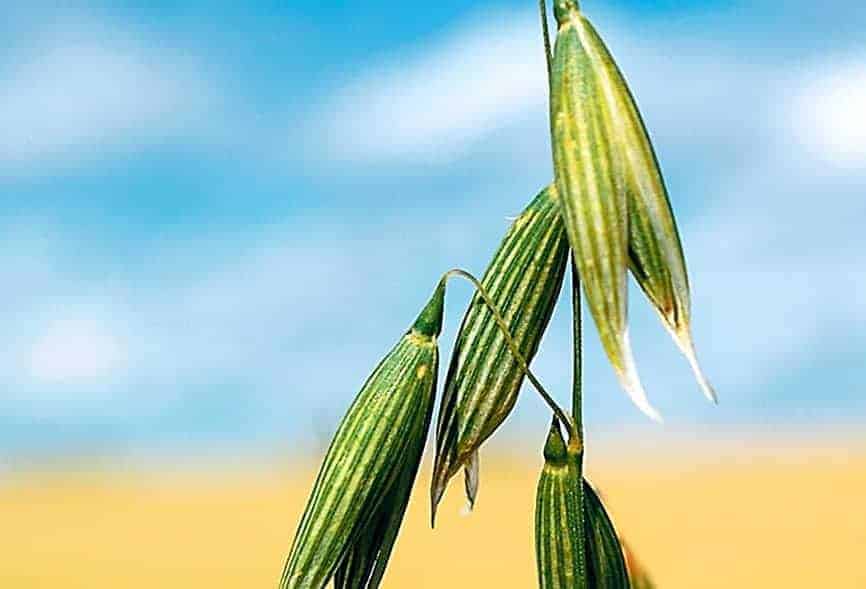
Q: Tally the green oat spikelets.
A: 4